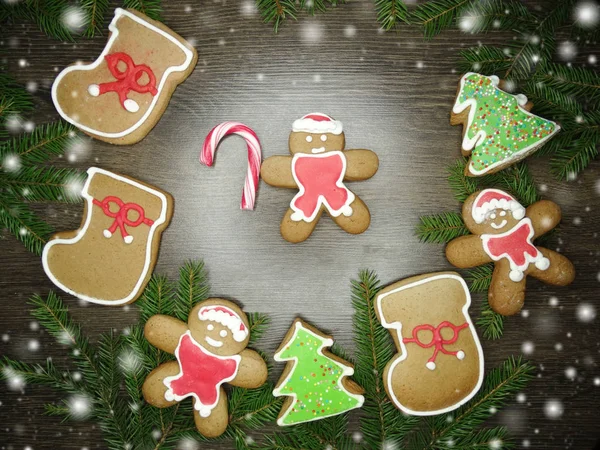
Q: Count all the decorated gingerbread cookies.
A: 8